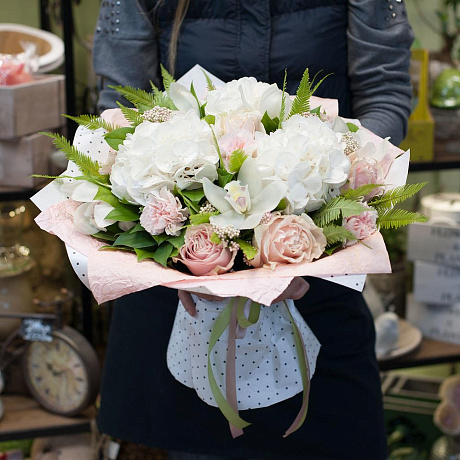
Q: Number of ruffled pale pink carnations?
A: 3